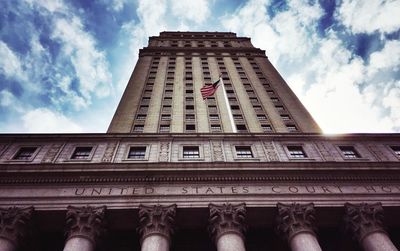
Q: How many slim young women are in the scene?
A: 0